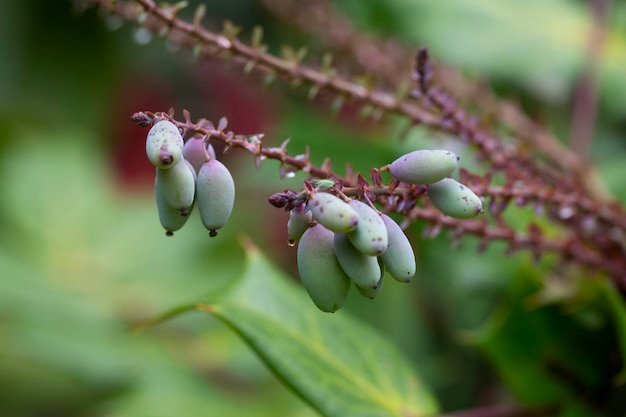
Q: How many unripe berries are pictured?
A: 14